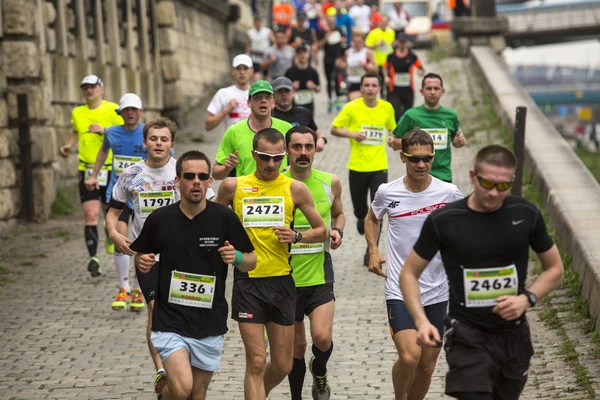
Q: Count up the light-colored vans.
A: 1